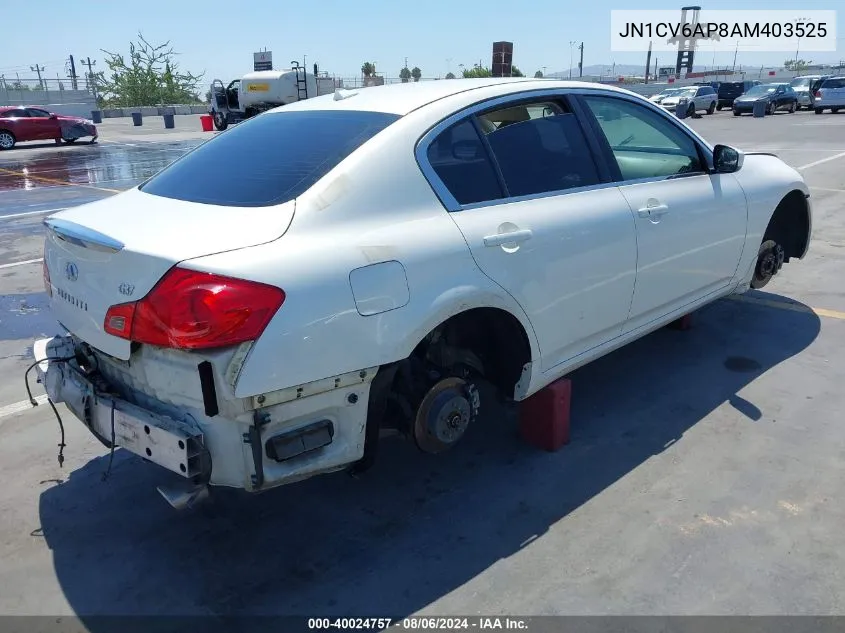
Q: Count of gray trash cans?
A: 5